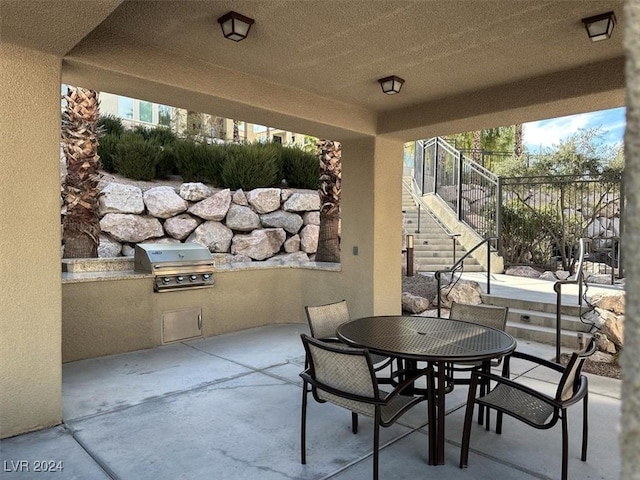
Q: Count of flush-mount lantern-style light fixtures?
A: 3